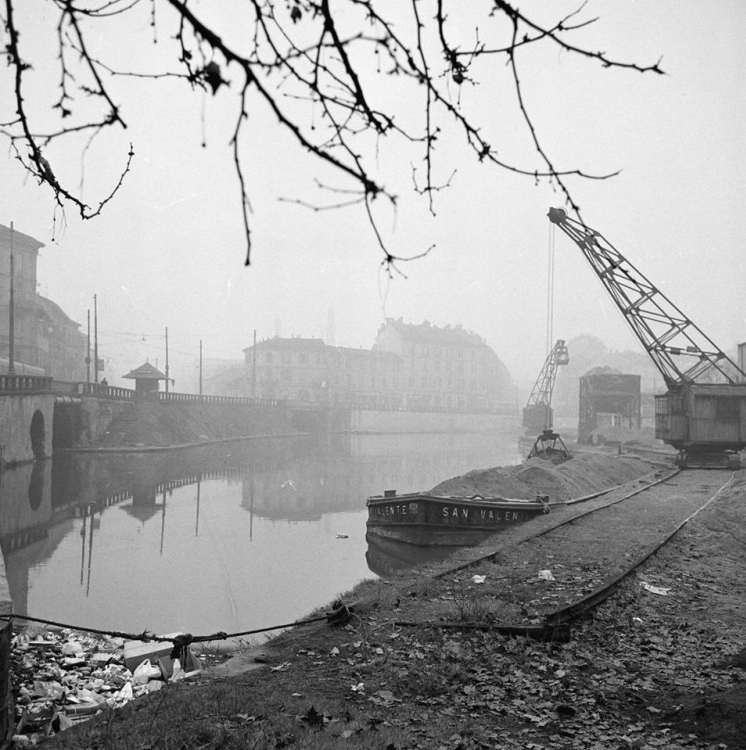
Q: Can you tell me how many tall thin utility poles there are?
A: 6